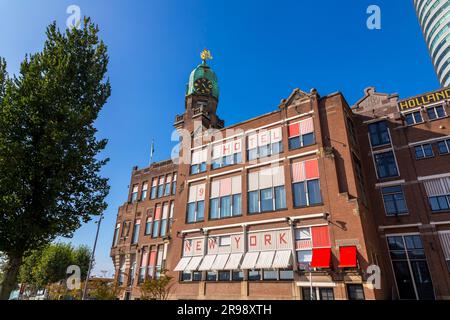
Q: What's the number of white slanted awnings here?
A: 8